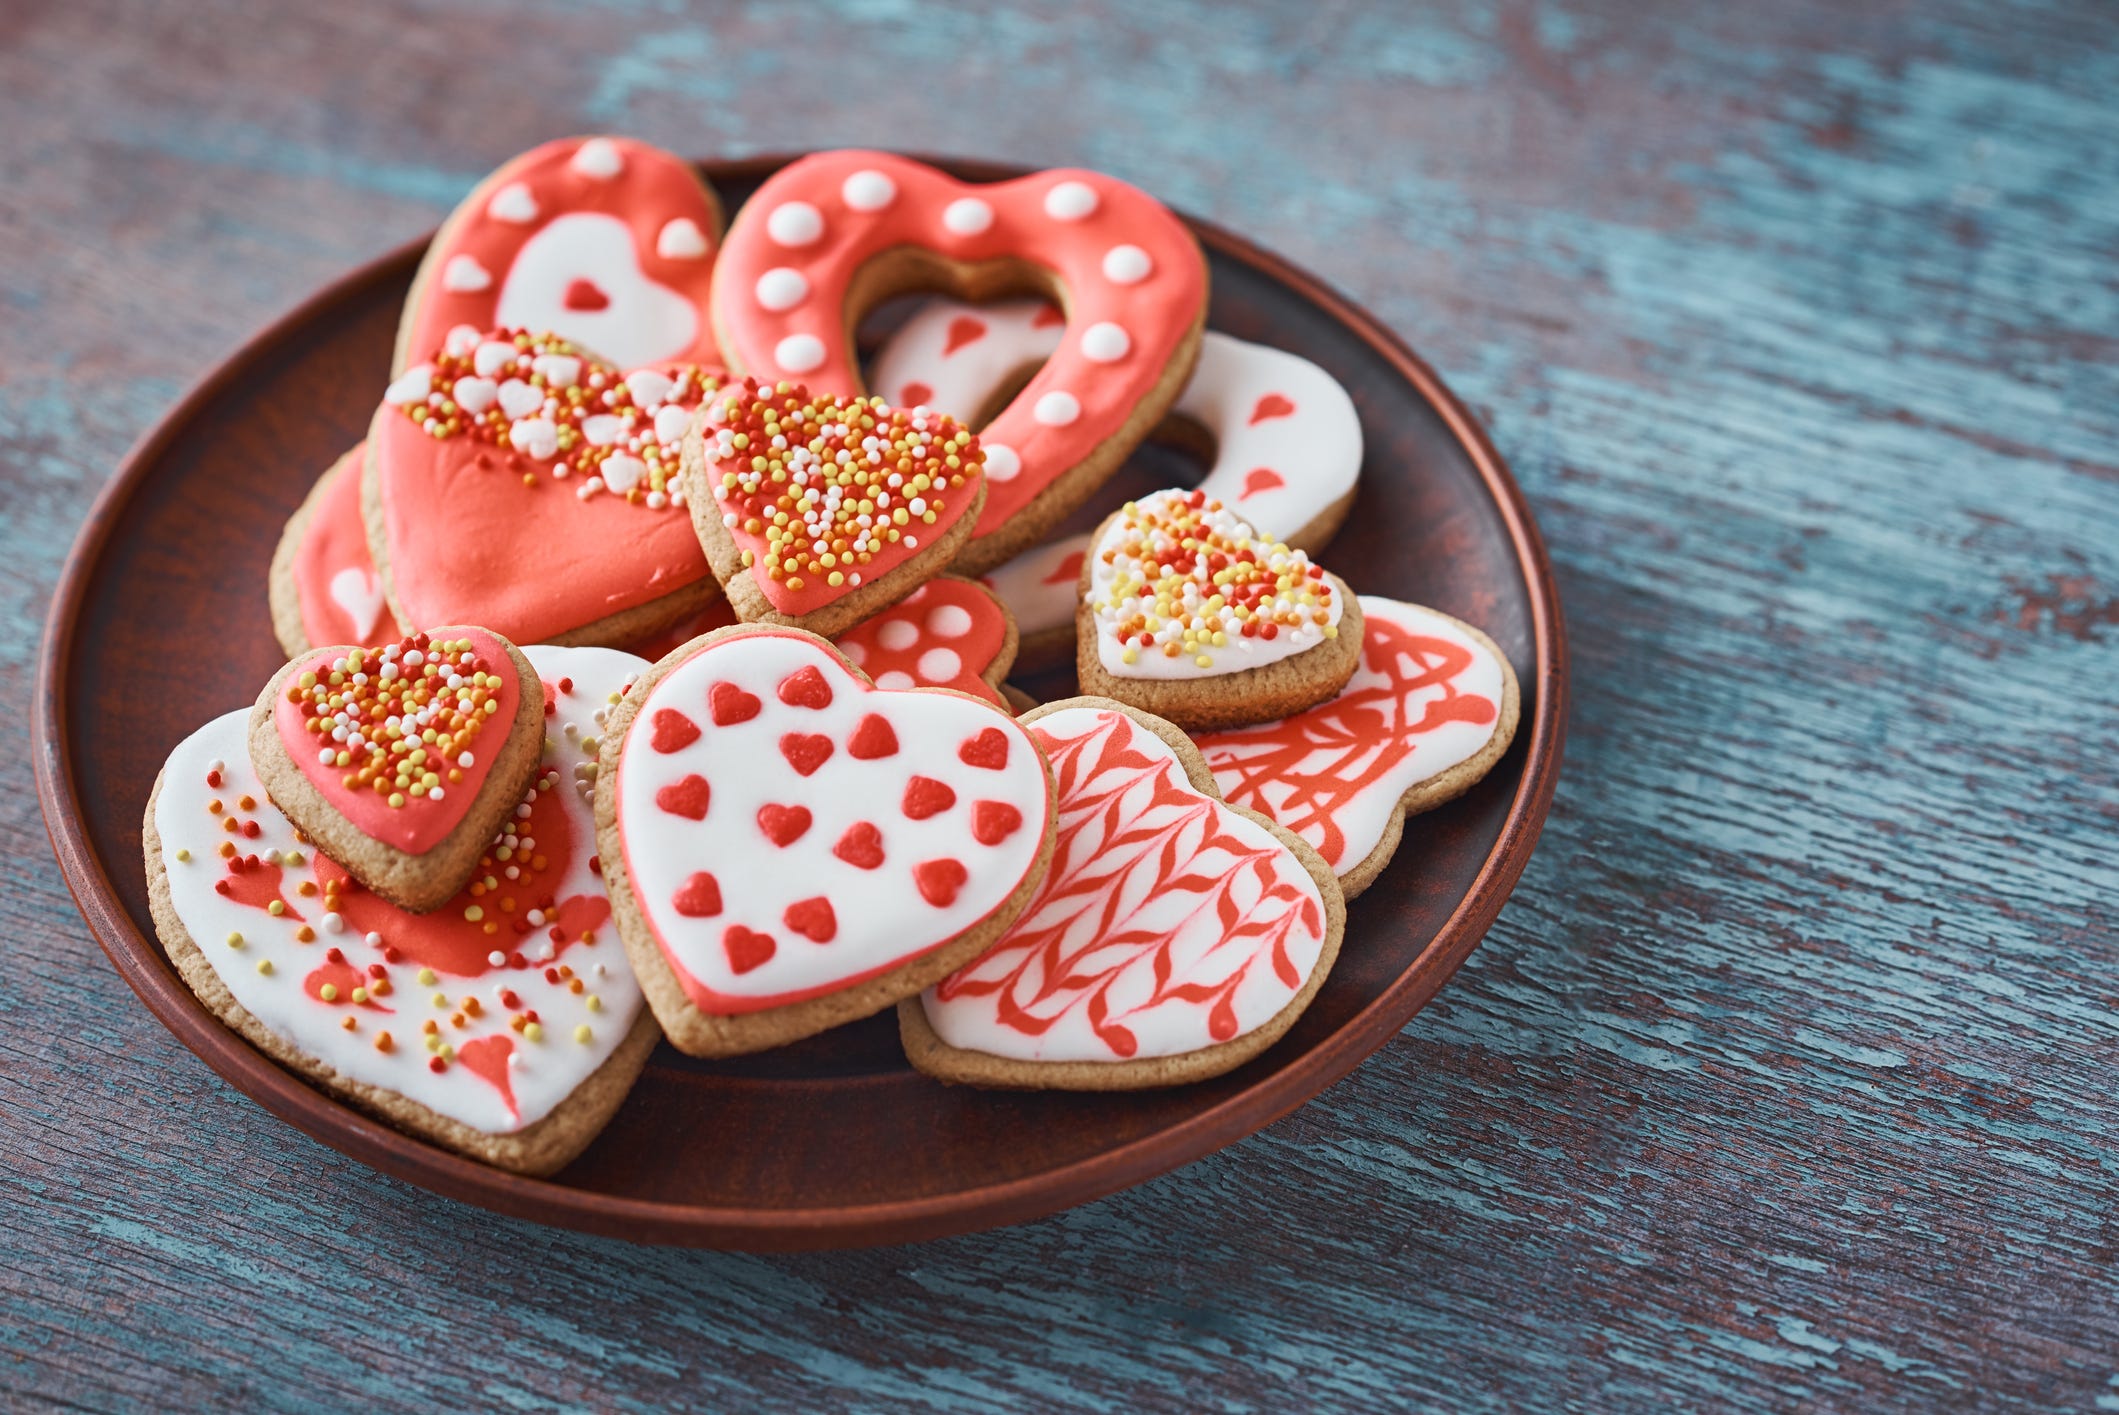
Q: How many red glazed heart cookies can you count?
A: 7